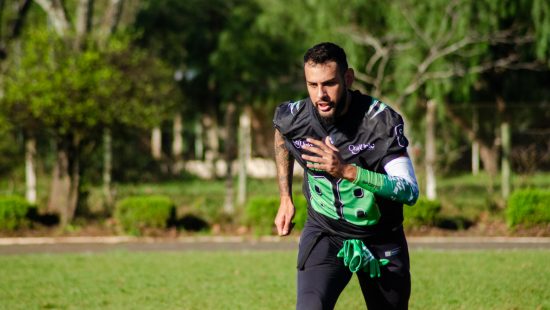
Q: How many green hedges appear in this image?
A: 5